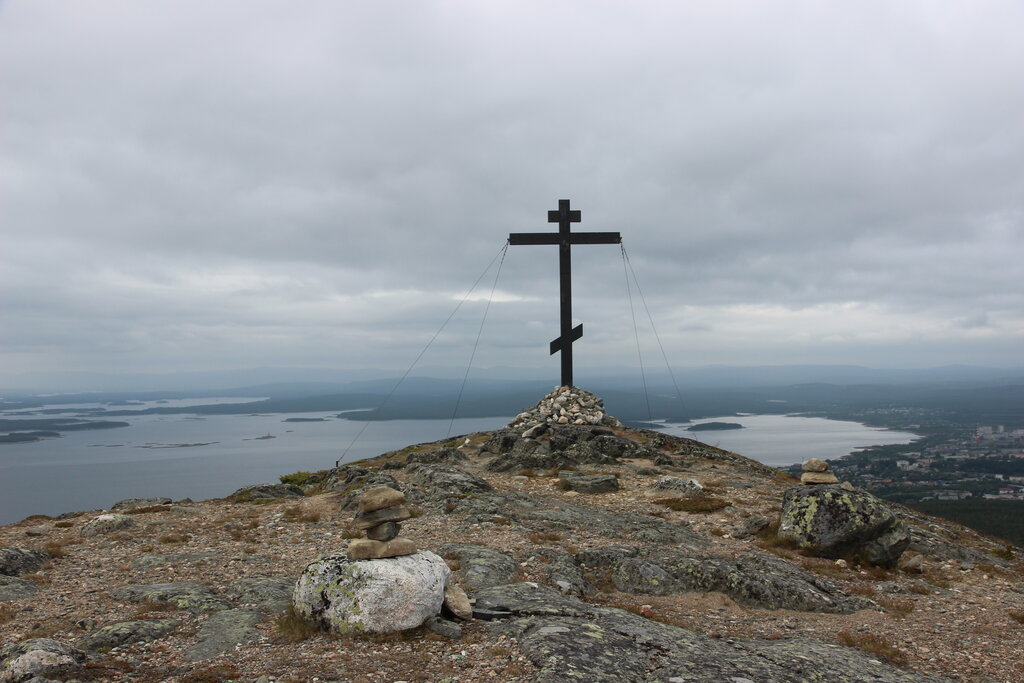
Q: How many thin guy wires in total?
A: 4